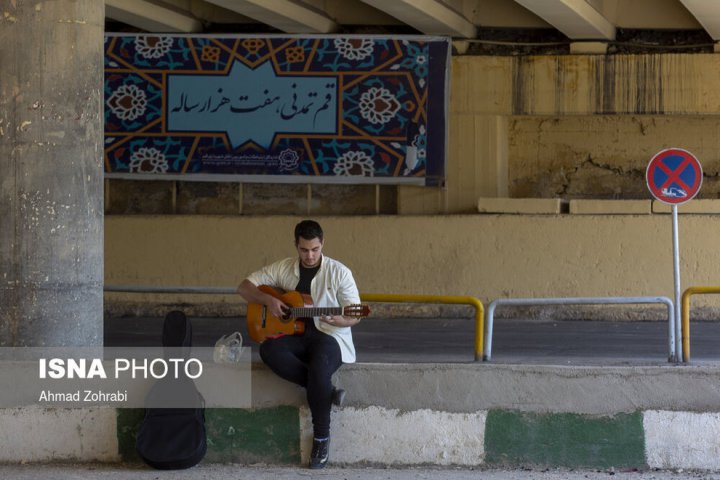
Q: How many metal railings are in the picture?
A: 4